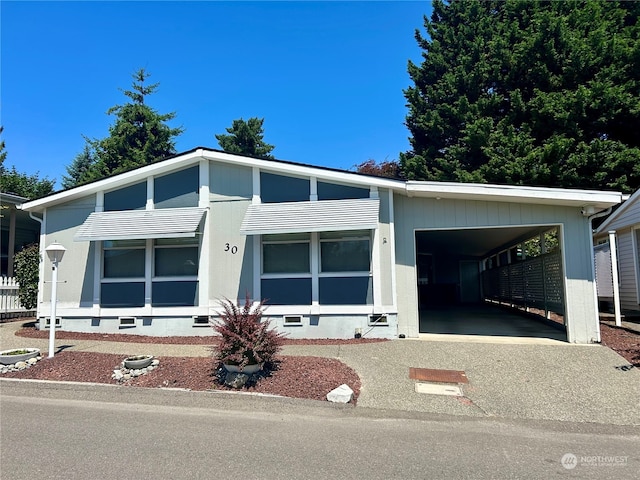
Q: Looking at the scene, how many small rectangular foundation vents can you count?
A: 5